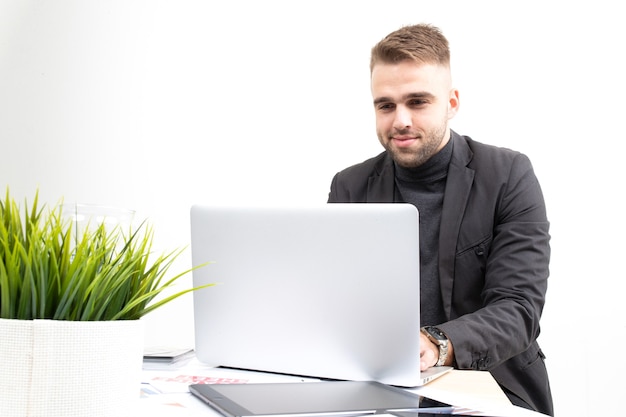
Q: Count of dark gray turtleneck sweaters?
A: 1